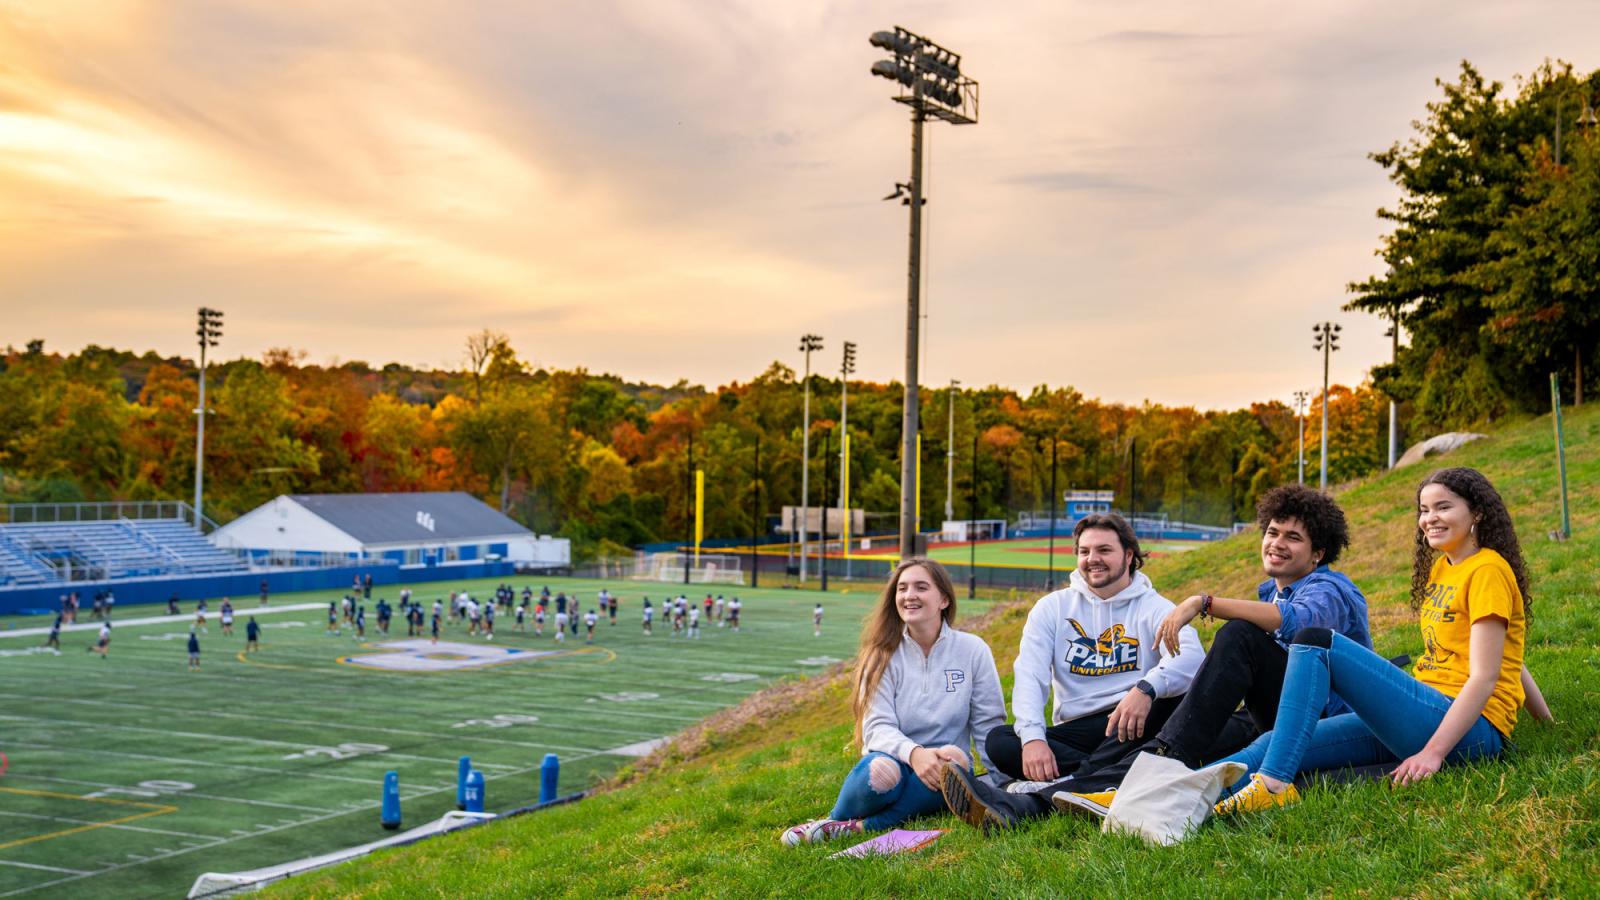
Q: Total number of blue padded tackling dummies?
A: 4